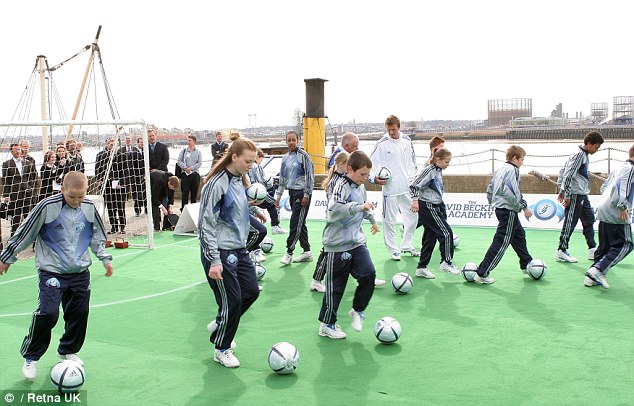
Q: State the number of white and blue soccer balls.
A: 11